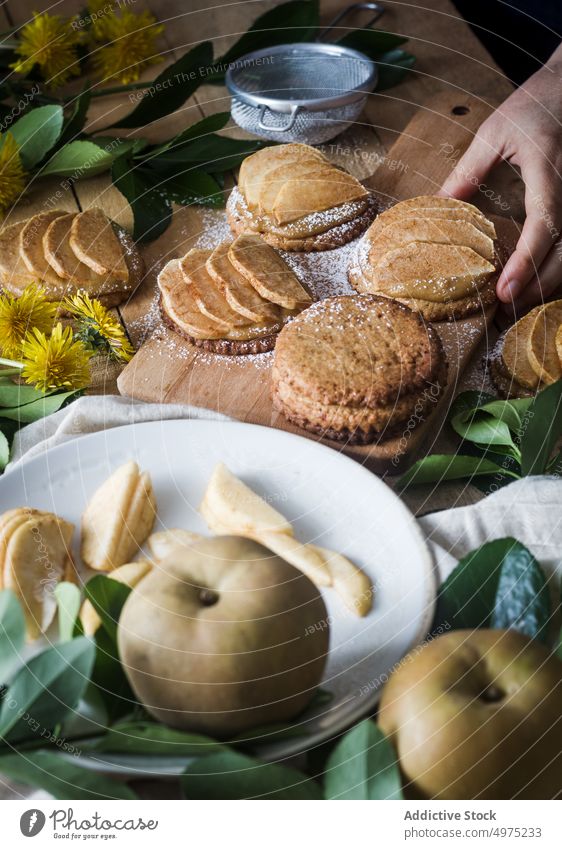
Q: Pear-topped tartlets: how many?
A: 5